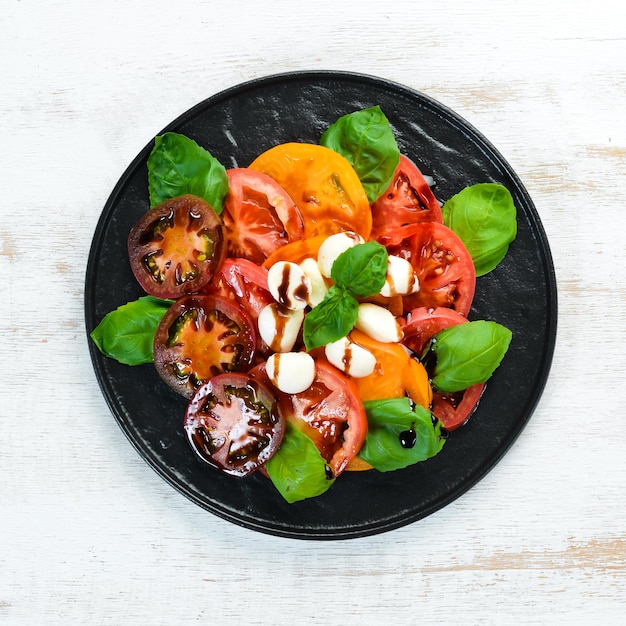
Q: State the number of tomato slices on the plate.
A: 12